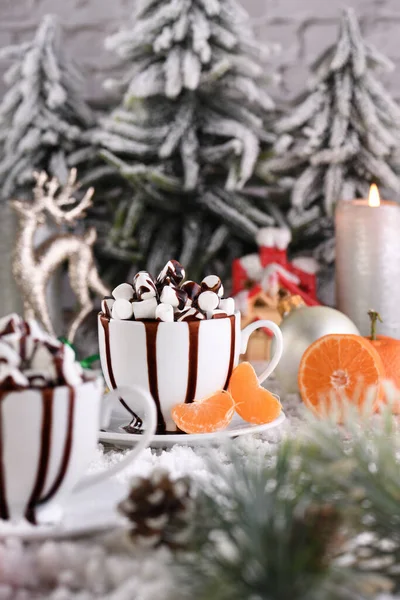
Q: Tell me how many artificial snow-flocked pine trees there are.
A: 3